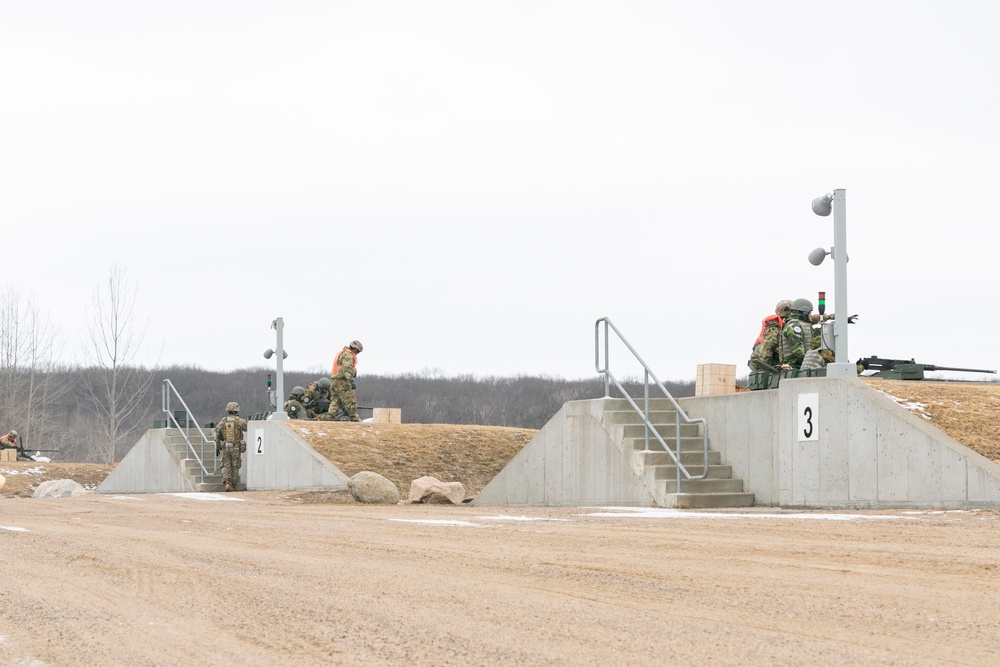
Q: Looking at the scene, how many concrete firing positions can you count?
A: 2